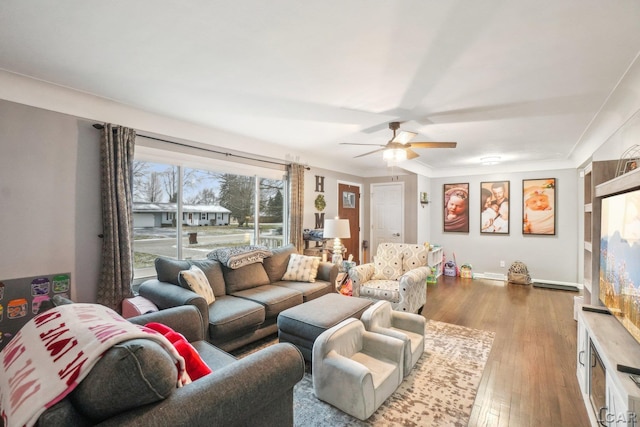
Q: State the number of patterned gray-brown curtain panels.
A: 2